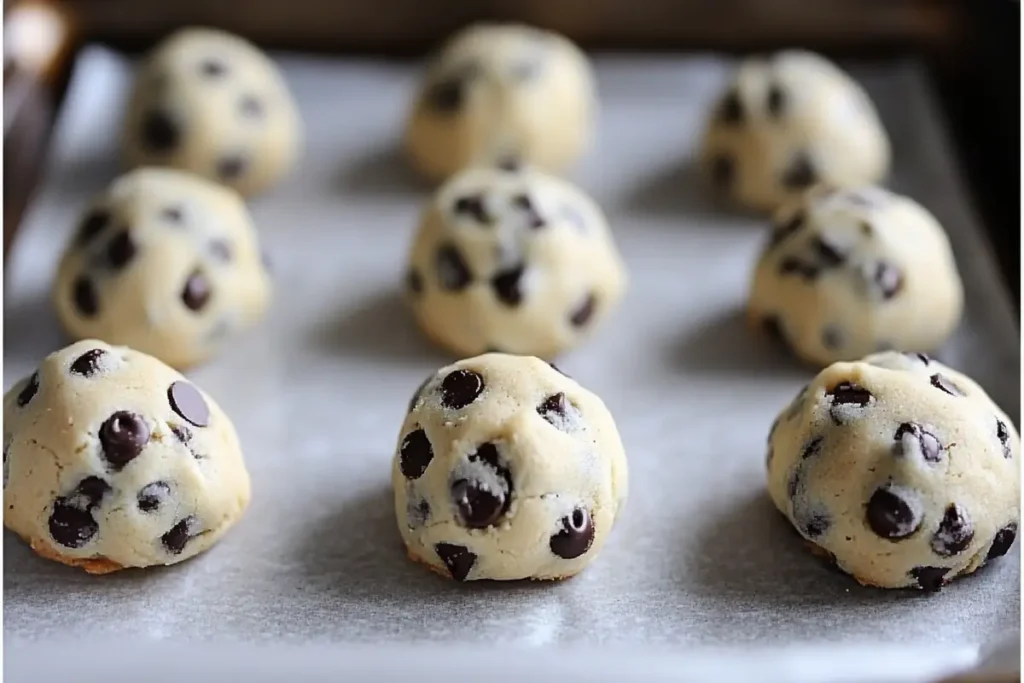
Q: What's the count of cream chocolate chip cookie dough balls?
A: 9